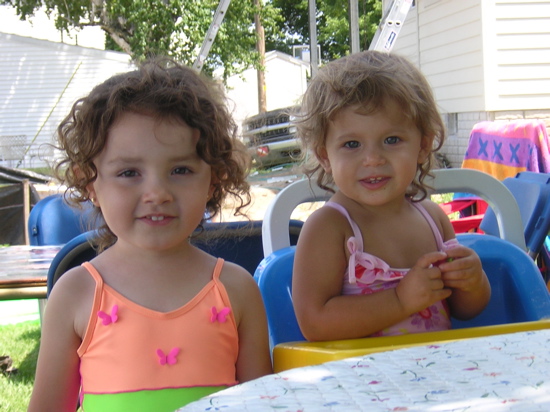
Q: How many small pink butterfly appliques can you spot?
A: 3